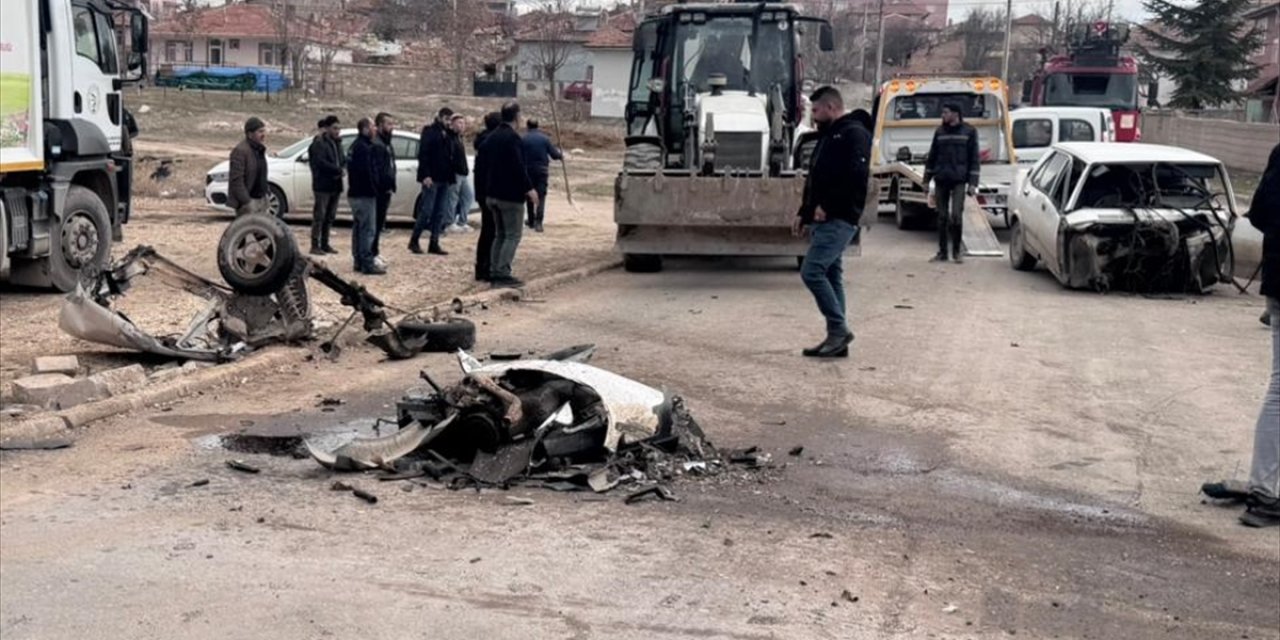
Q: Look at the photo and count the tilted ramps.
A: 1